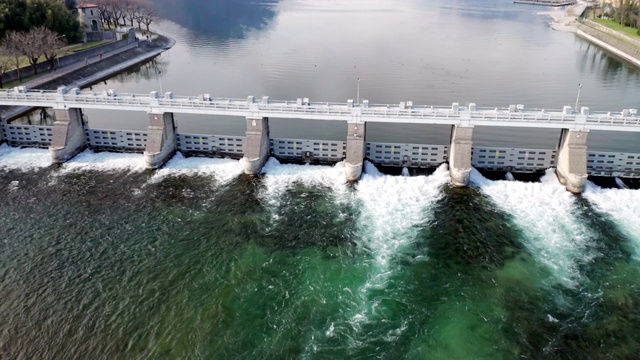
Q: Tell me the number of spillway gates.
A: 7